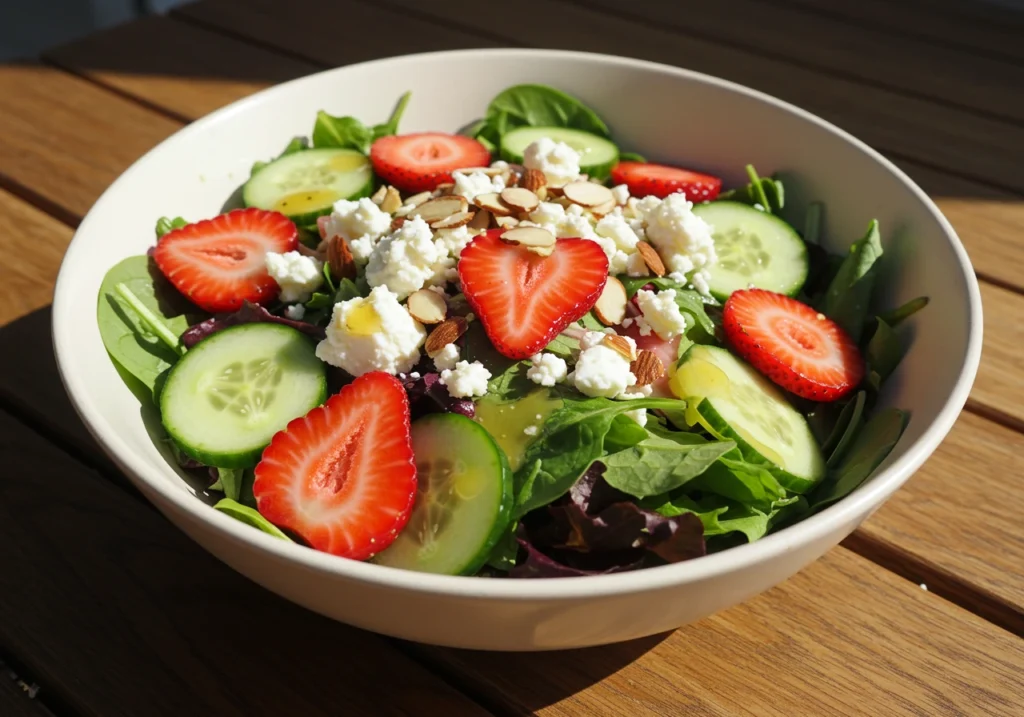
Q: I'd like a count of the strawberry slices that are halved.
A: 6